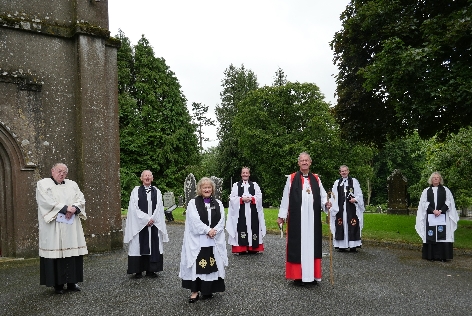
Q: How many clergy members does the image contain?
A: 7